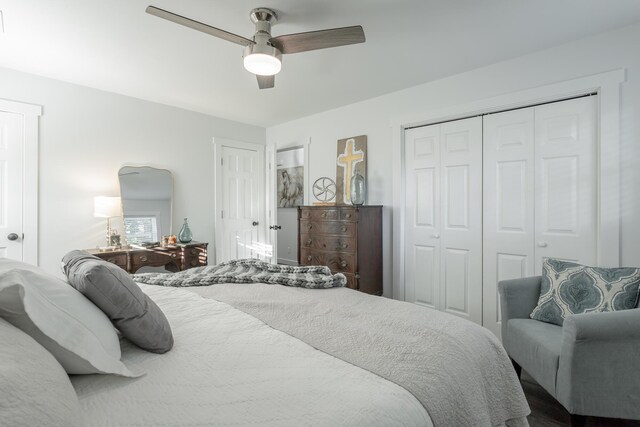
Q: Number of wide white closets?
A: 1